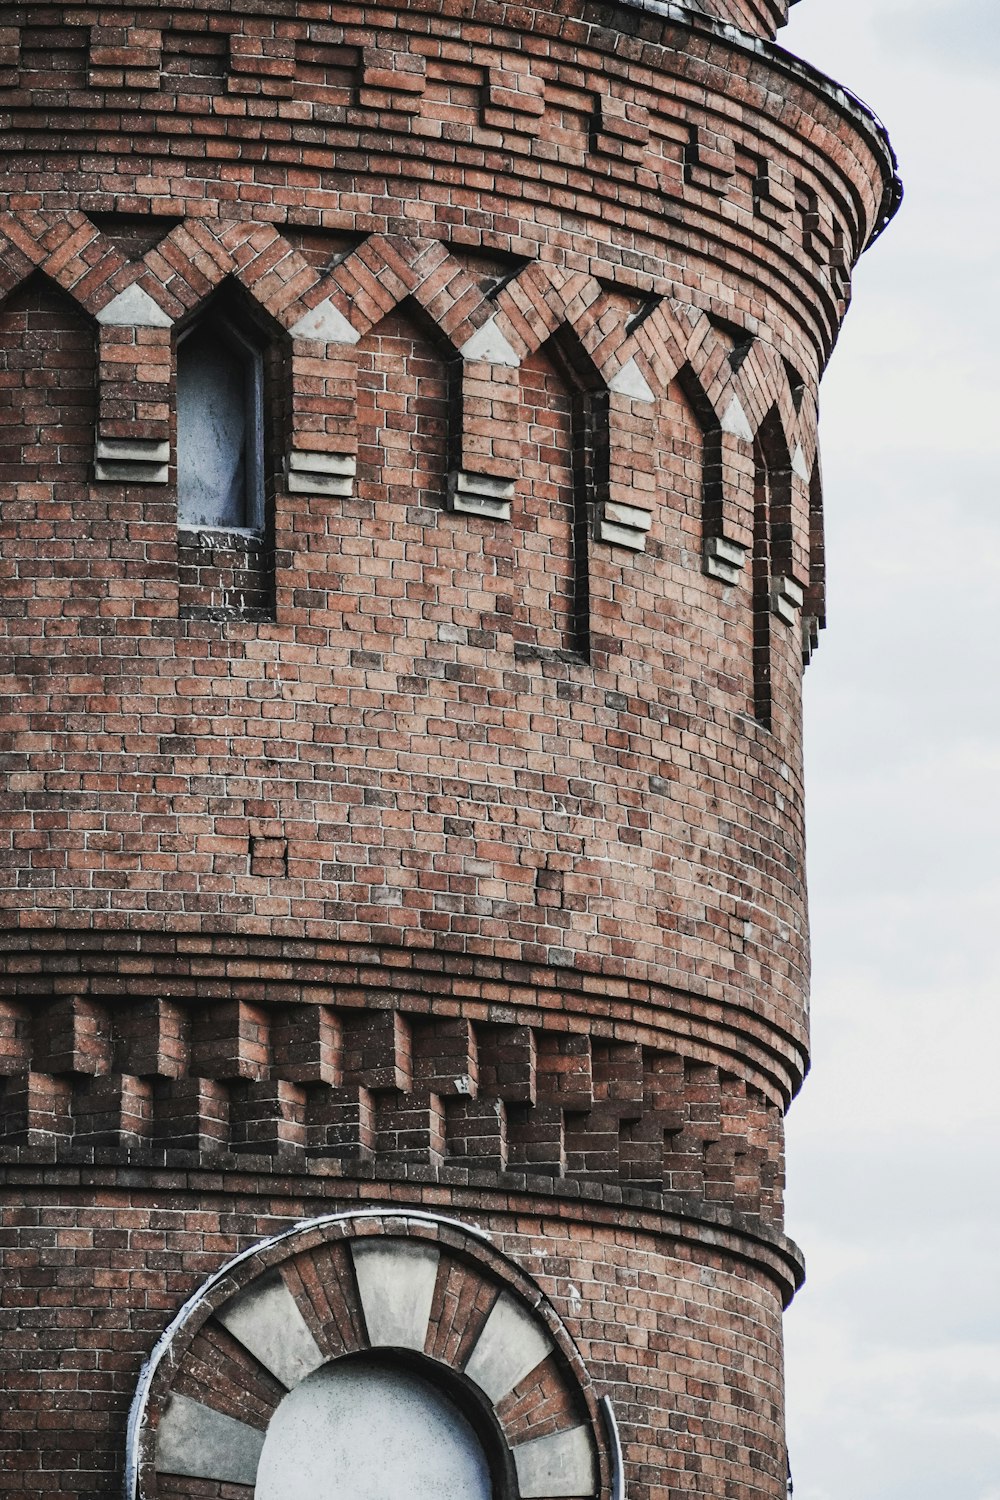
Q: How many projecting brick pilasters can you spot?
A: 7